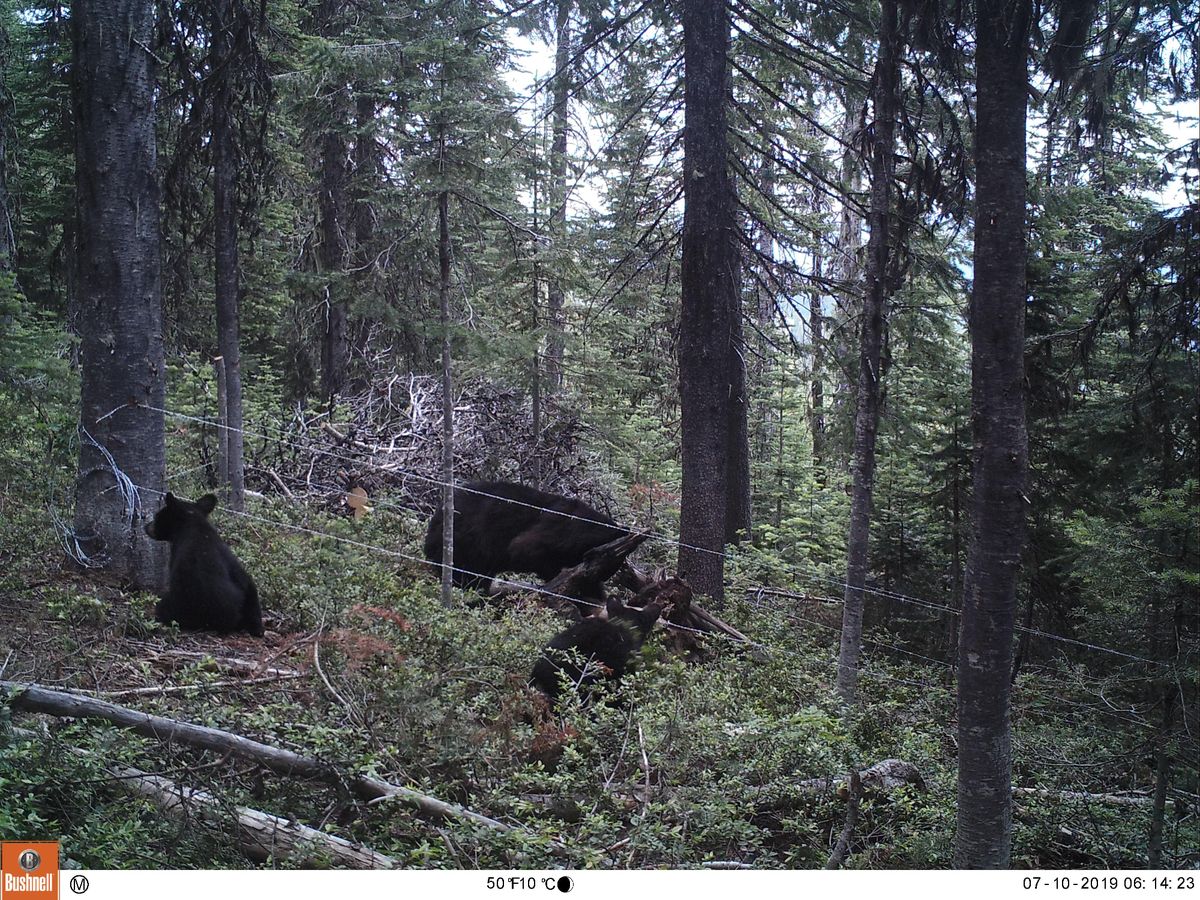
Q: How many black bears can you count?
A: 3